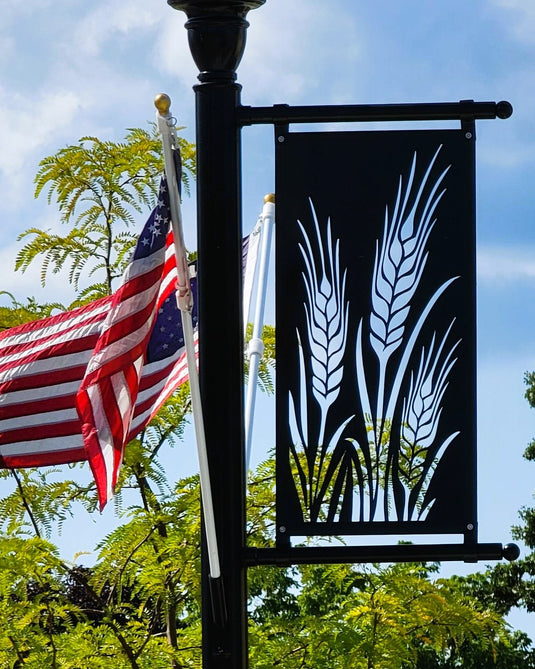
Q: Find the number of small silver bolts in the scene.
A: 4